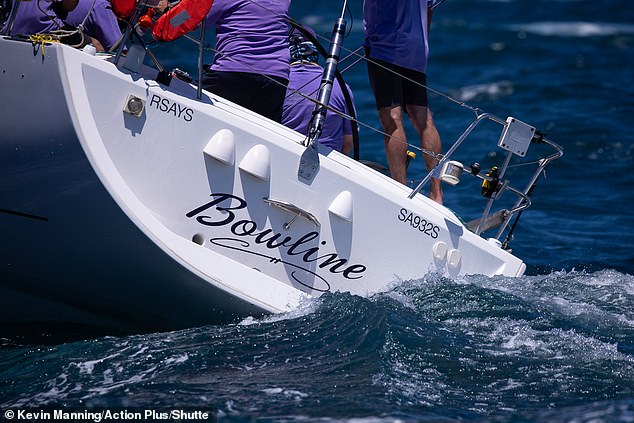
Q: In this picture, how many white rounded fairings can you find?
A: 3